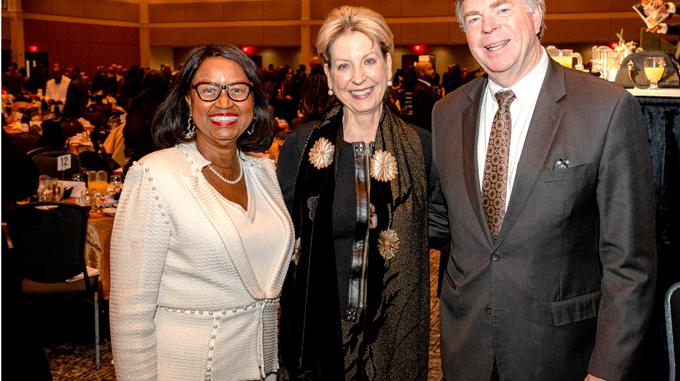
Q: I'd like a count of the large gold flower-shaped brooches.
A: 3